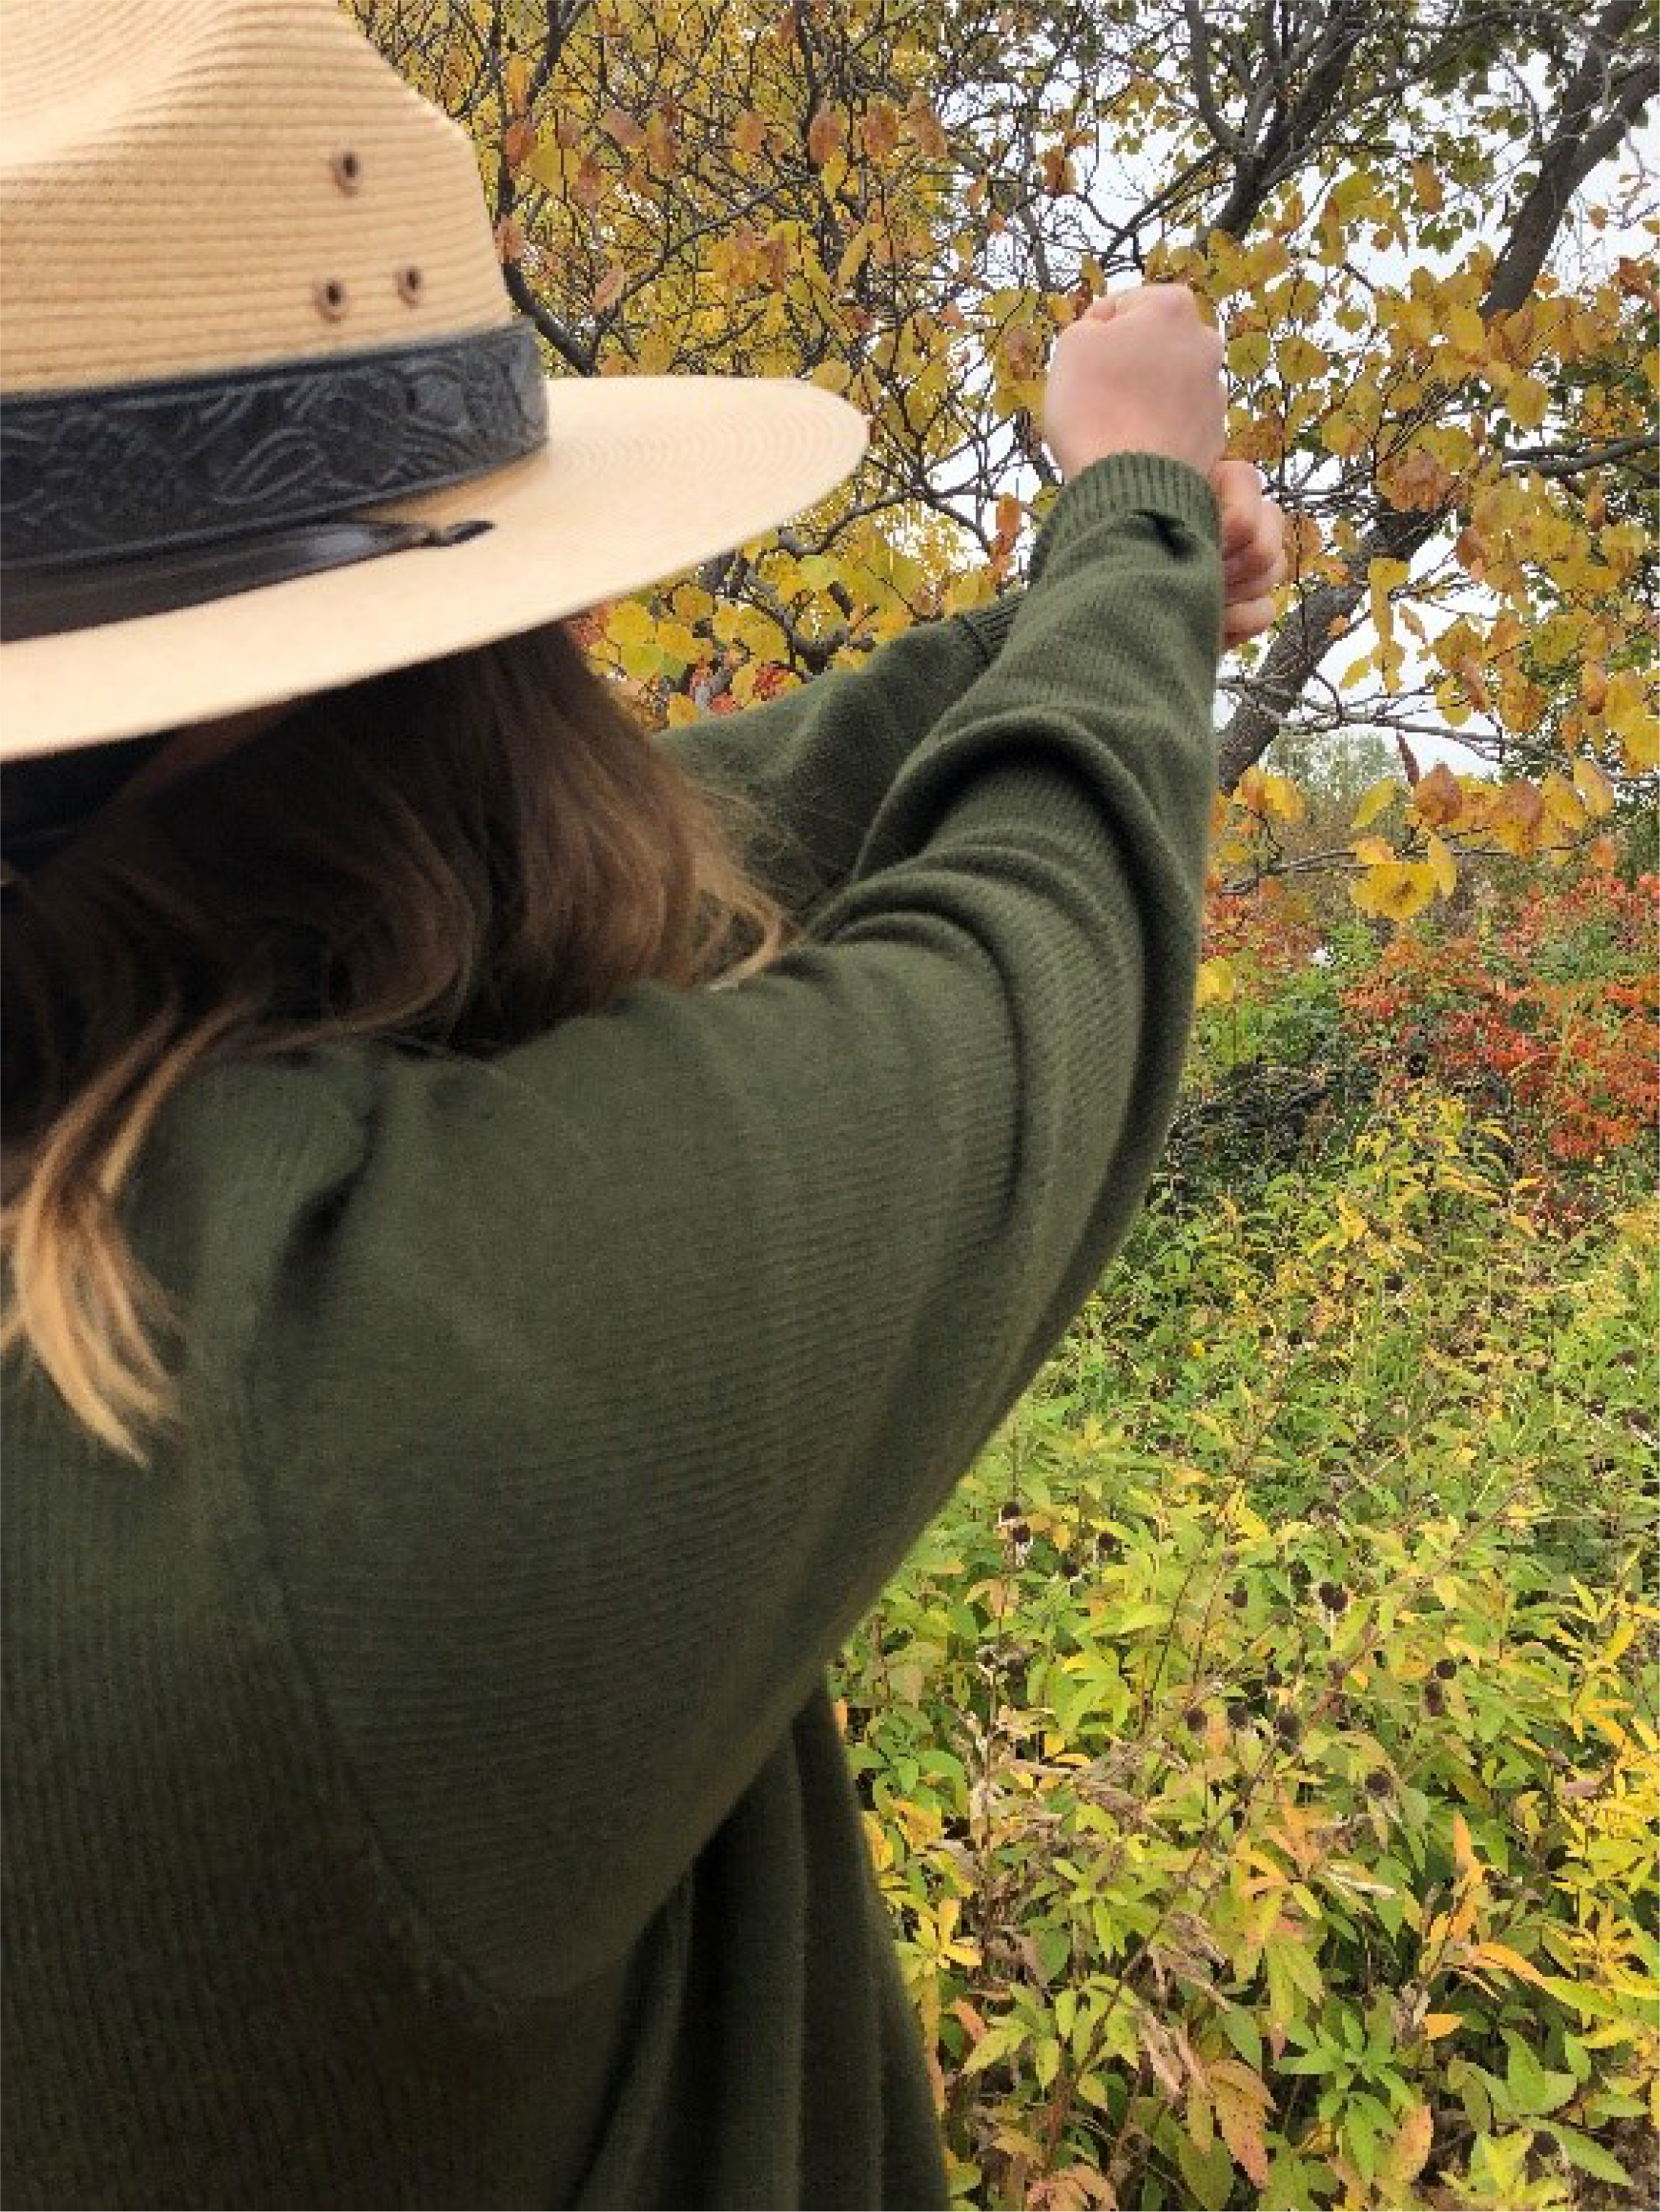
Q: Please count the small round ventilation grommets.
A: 3